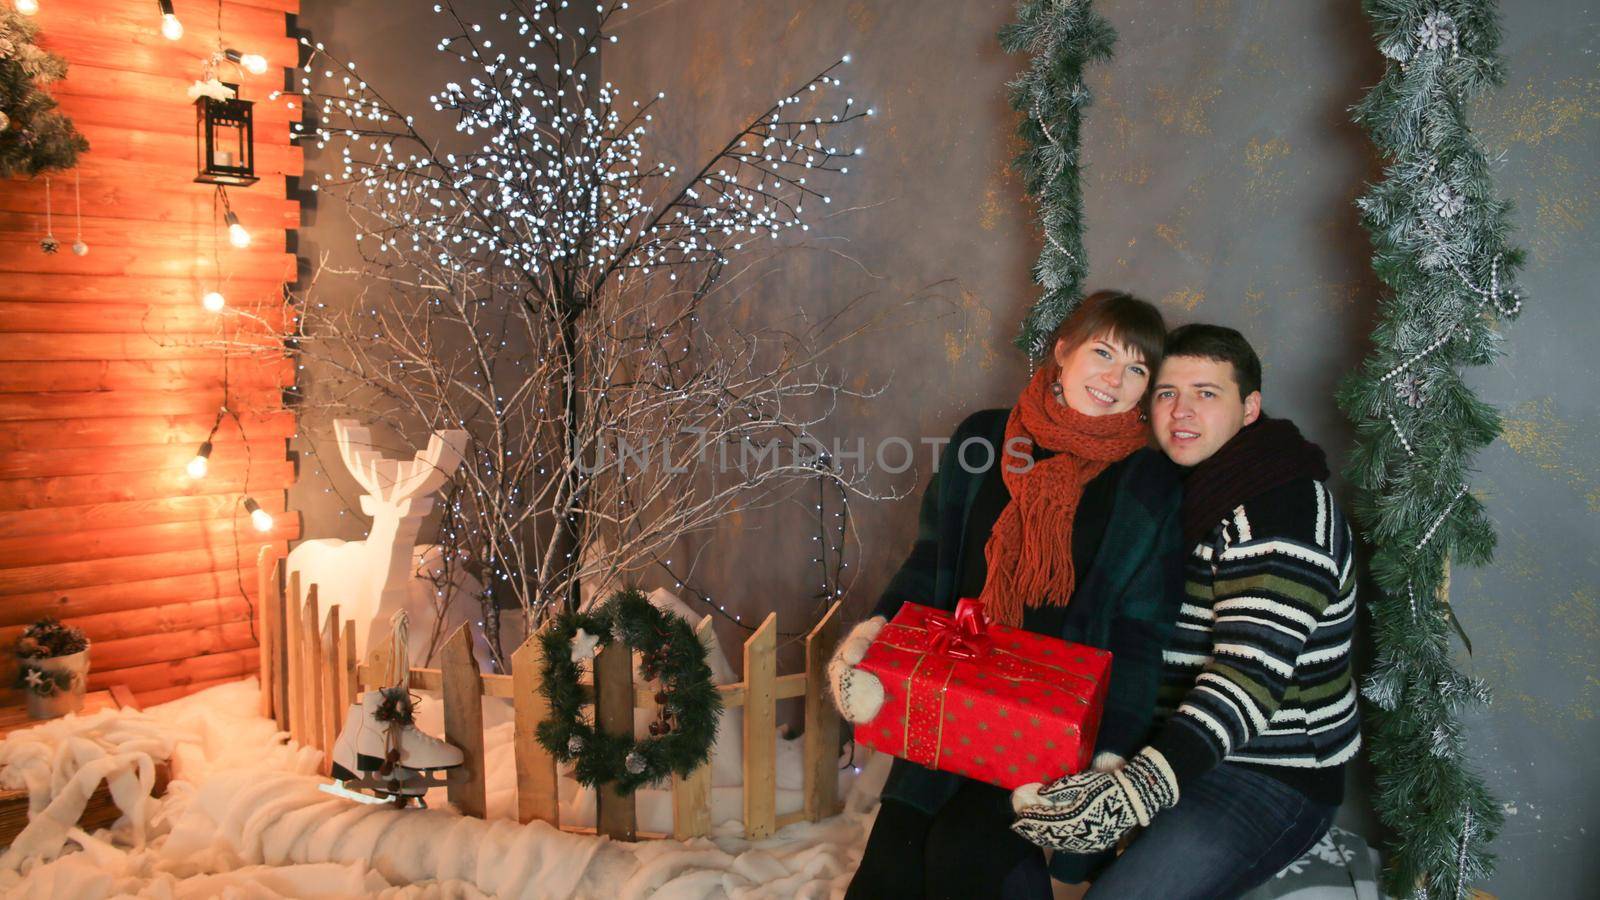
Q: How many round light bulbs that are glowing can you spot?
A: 7